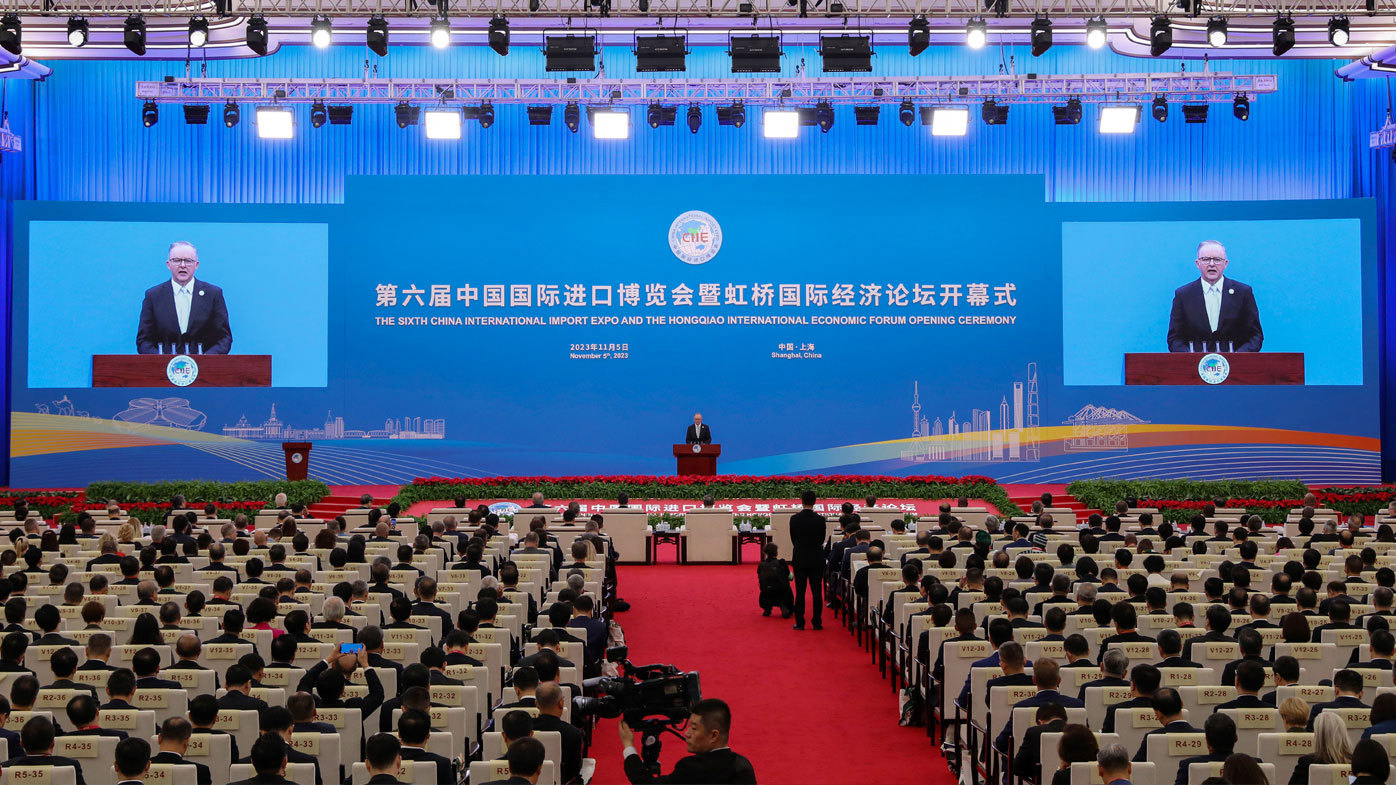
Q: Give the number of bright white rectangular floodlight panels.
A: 6